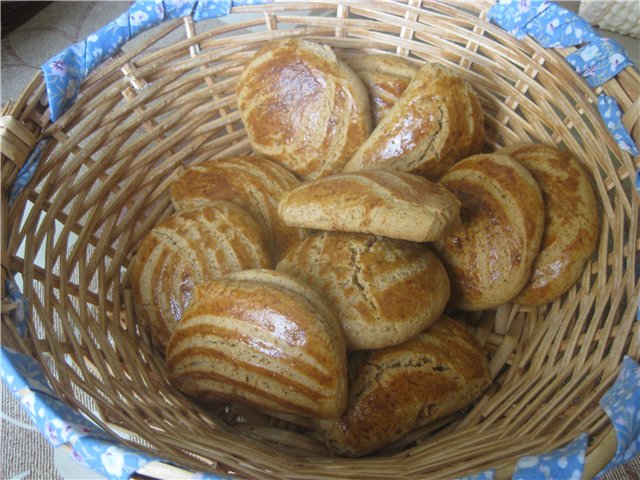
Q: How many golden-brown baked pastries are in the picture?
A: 11